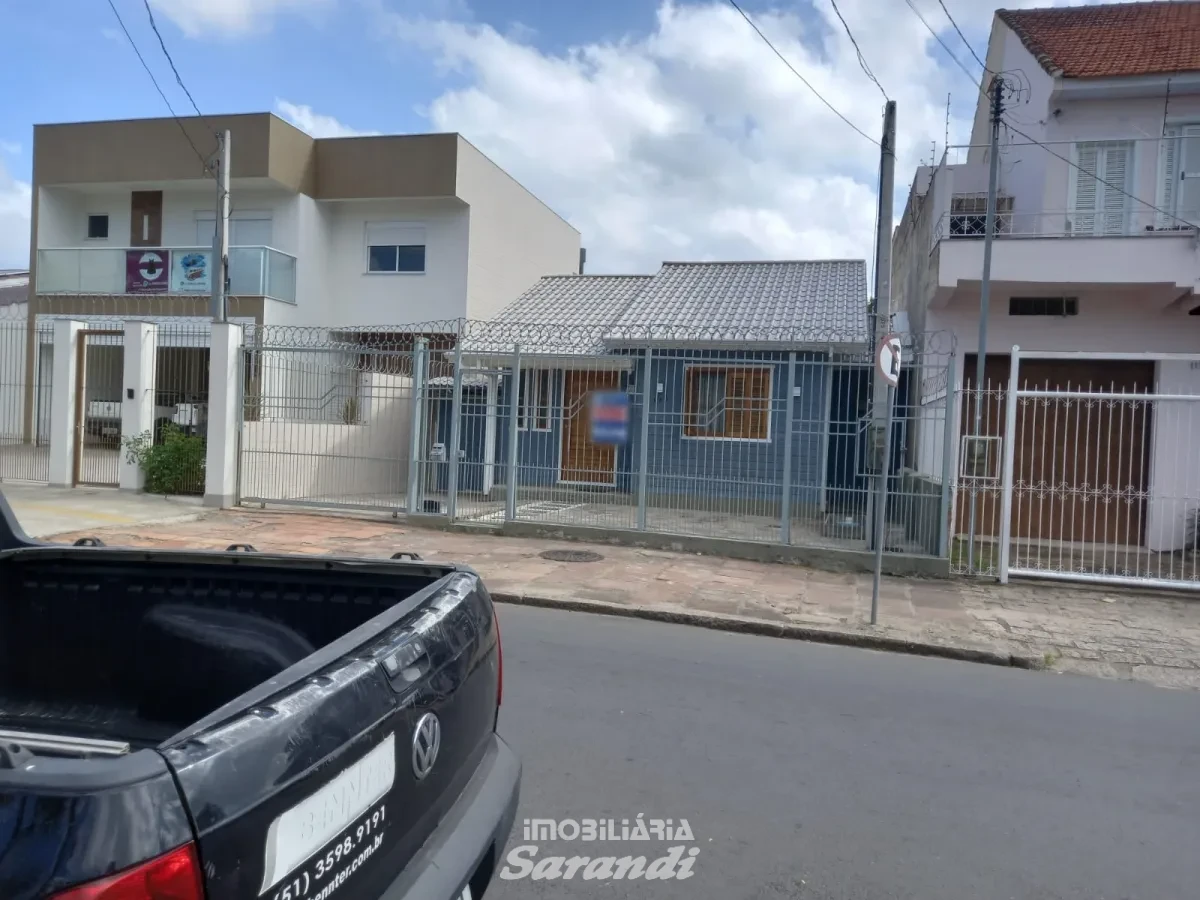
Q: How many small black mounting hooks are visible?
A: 3